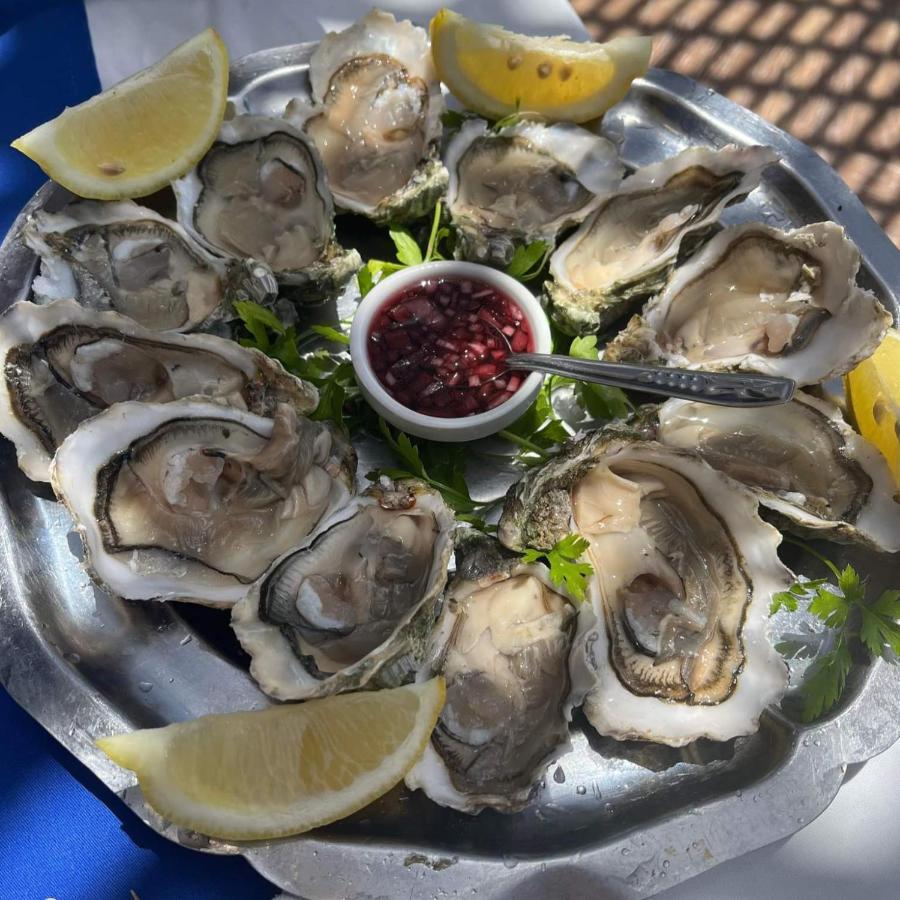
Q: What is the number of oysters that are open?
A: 12